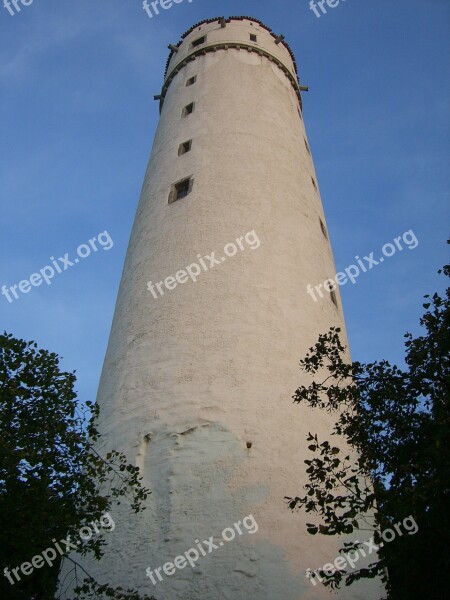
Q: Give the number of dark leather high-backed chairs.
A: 0